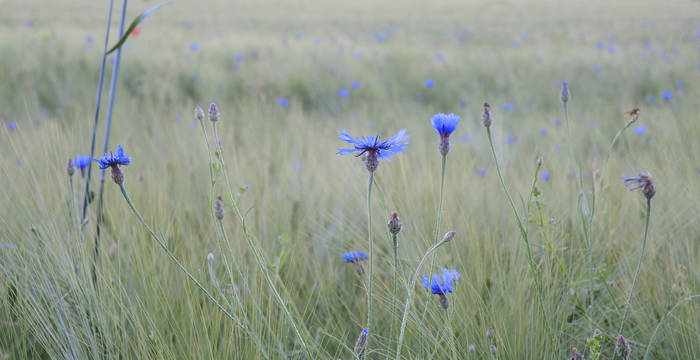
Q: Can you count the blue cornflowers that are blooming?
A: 6